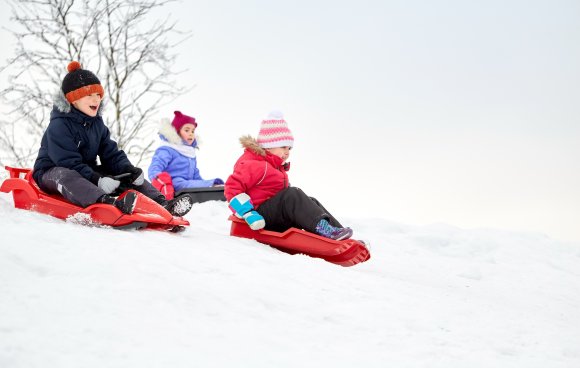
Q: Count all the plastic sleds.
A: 3